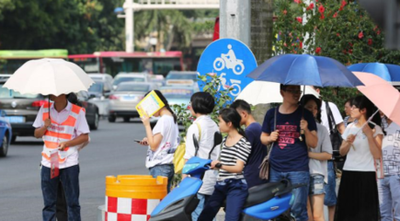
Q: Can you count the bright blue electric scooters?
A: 1